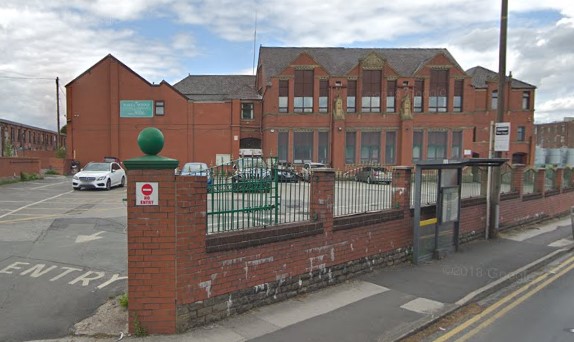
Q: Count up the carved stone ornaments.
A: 3